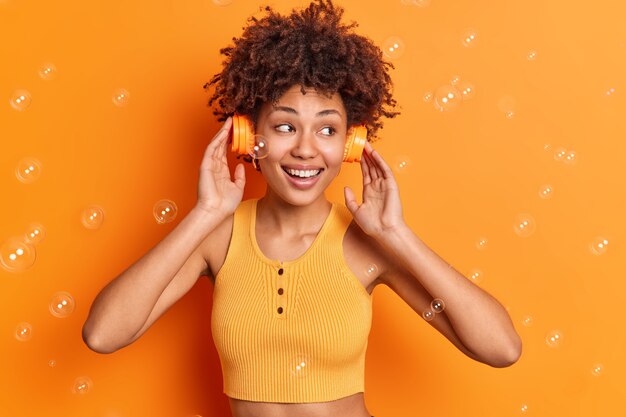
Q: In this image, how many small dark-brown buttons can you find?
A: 3